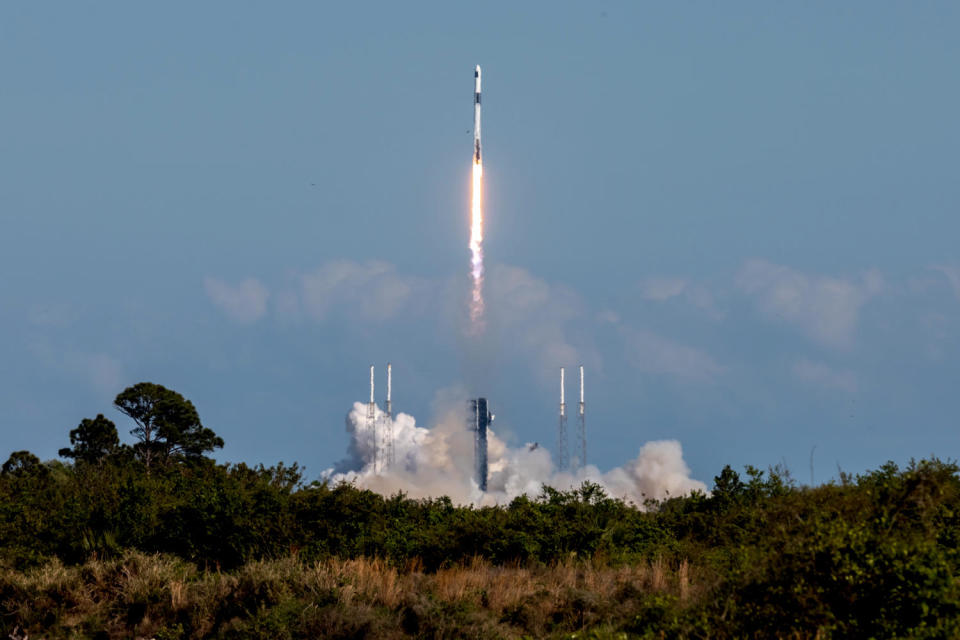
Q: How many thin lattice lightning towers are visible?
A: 4